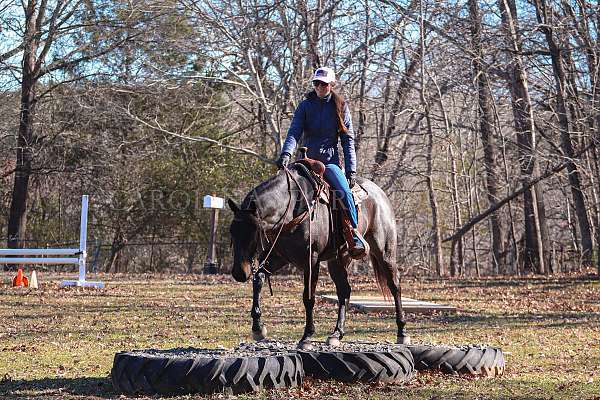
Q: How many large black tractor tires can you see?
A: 3